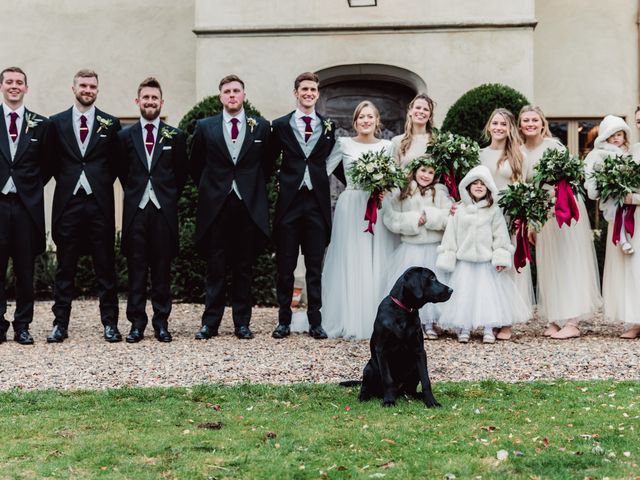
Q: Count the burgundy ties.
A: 5